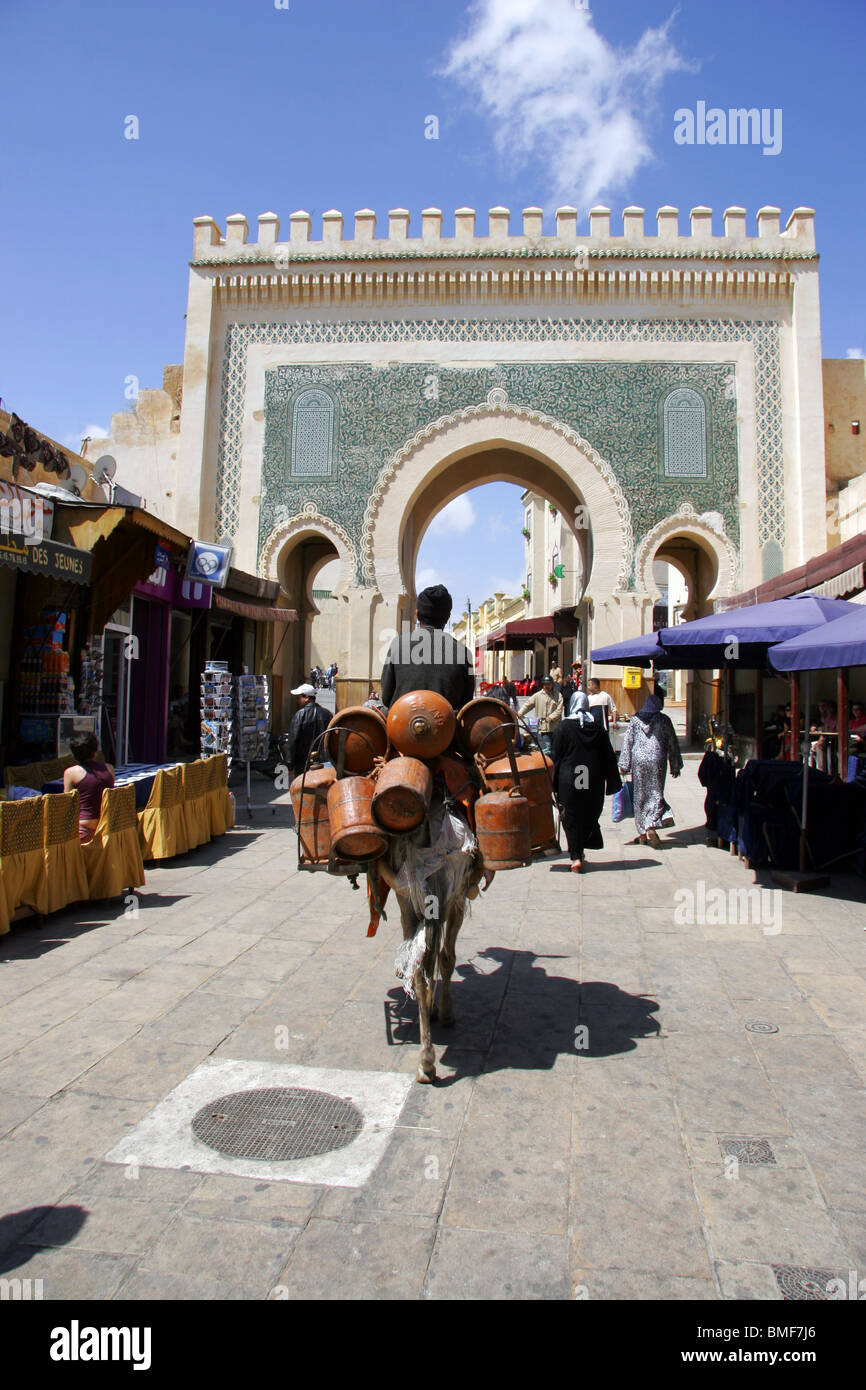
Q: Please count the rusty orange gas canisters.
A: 8